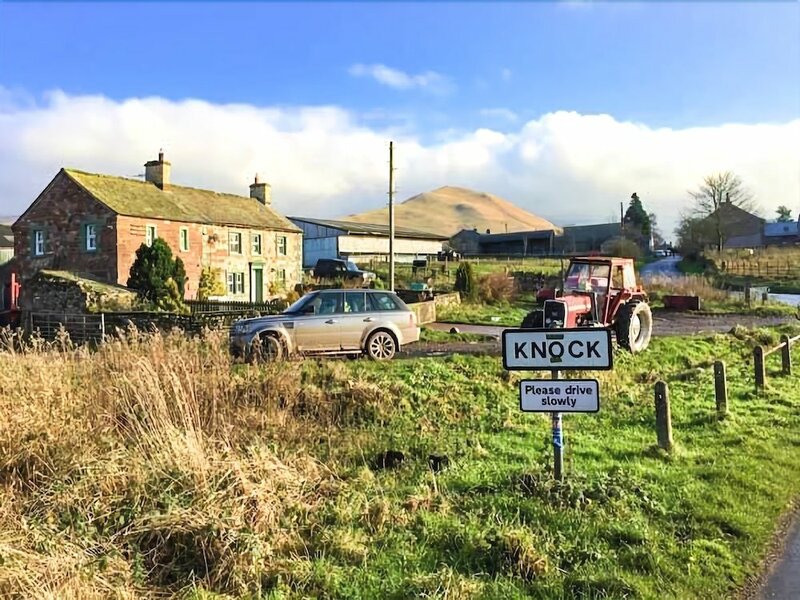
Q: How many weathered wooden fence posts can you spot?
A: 4